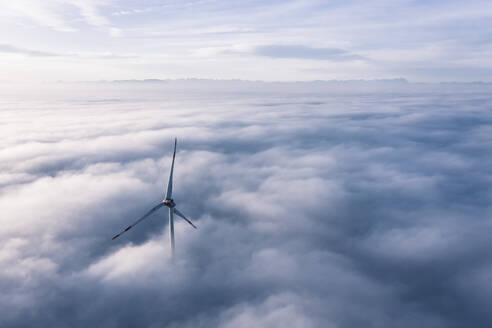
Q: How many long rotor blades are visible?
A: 3